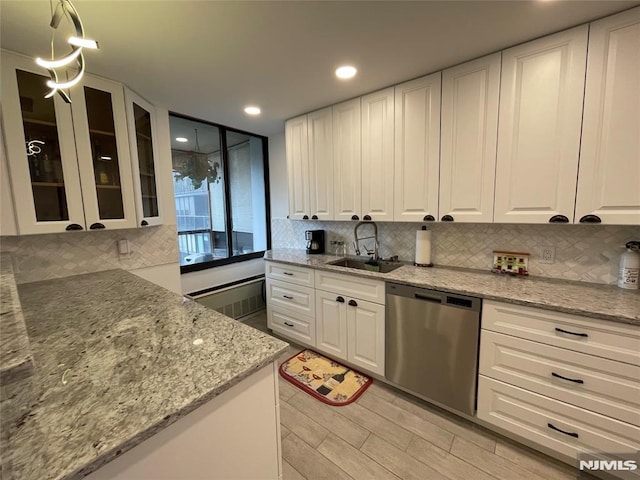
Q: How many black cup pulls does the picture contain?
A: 13